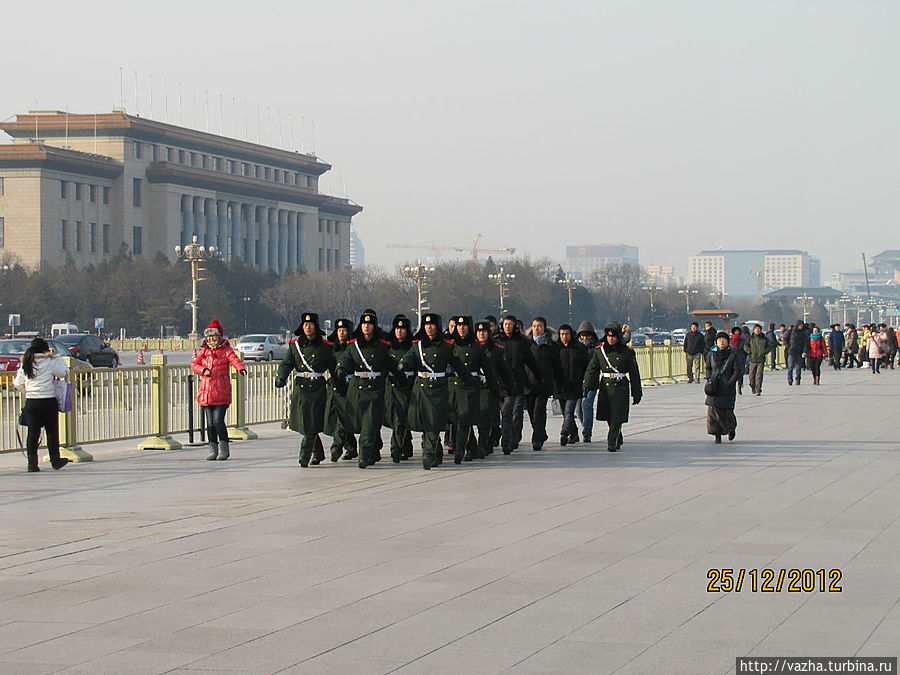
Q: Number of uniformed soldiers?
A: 8